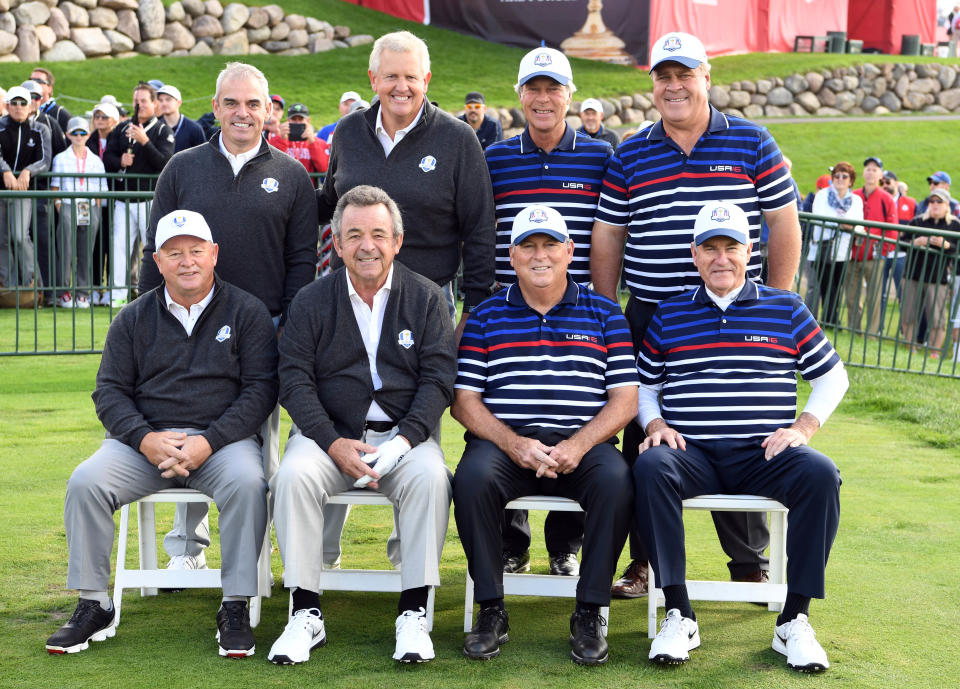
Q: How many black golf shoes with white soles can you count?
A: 2